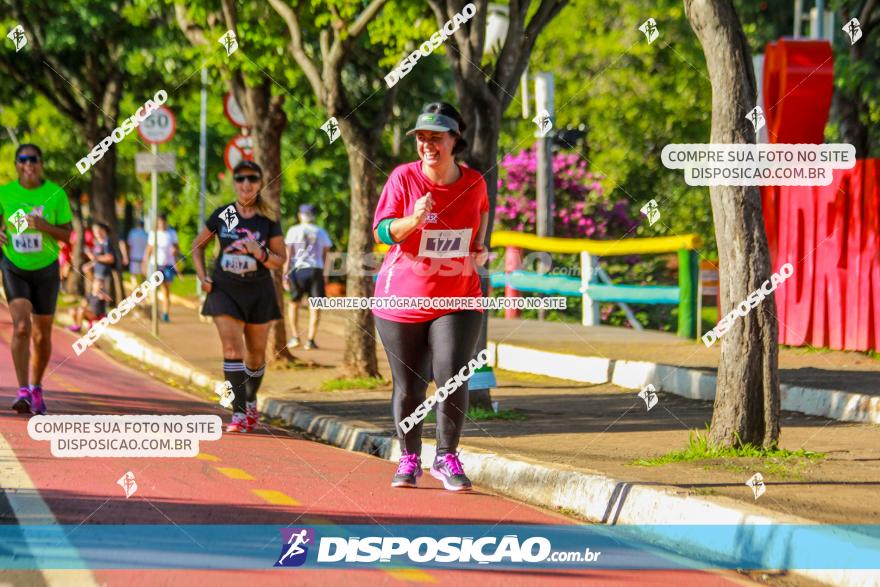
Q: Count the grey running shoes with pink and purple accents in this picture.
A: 2